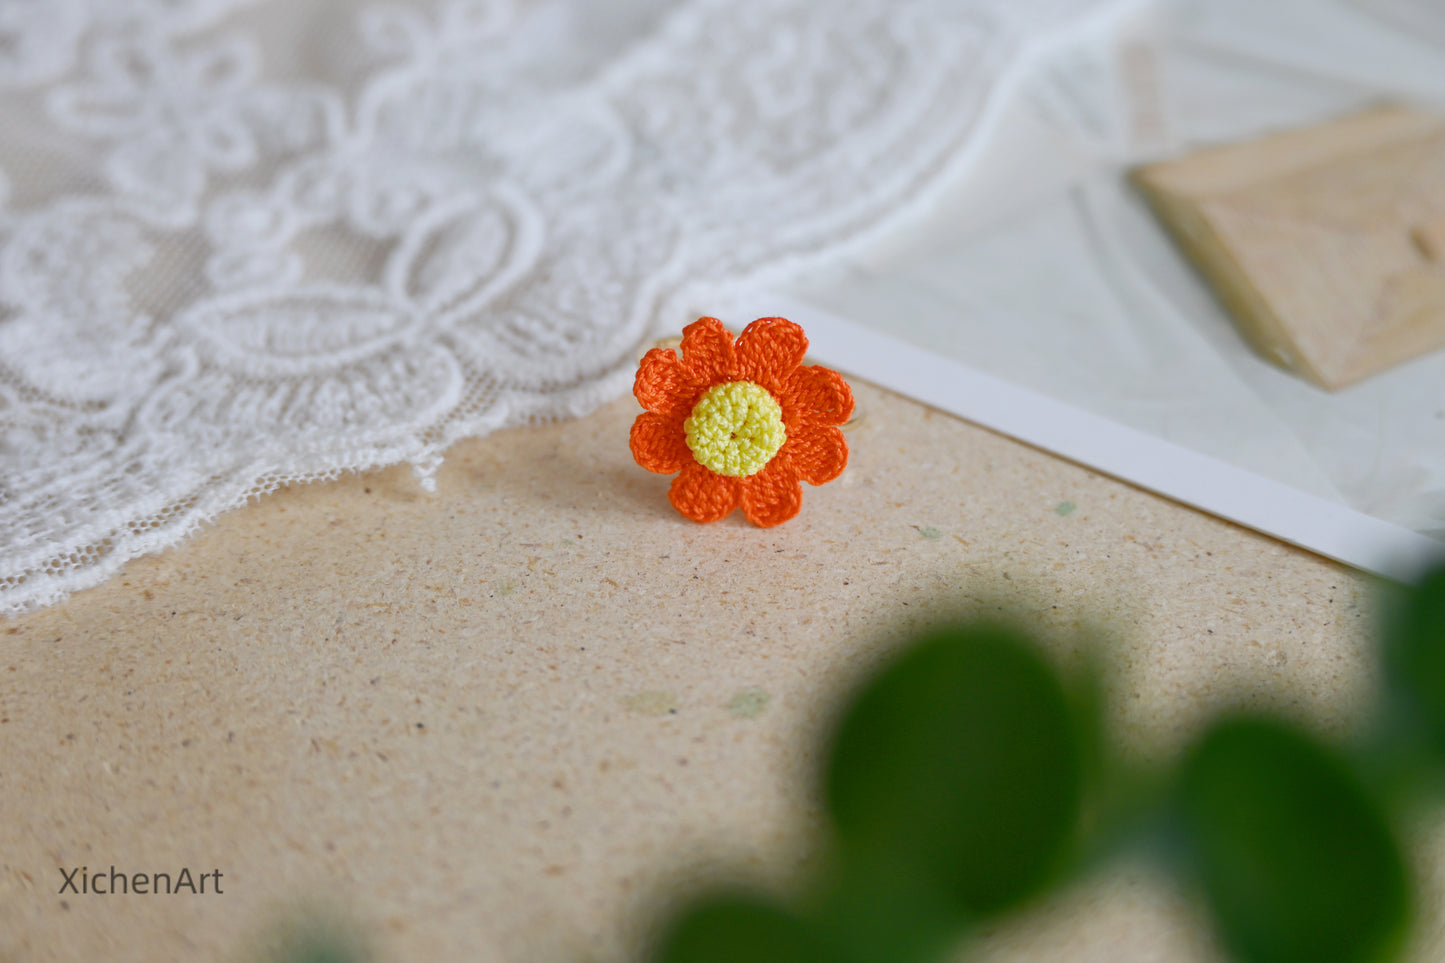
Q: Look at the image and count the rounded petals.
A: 8